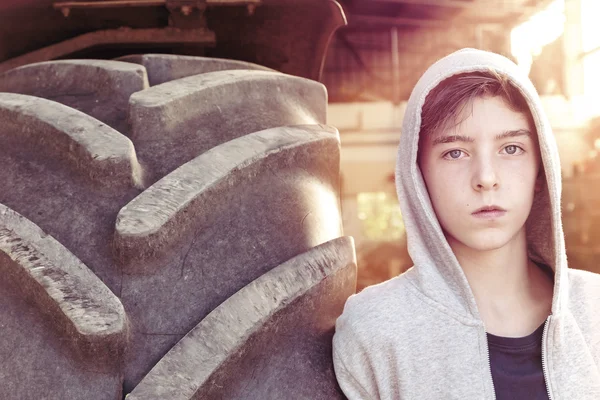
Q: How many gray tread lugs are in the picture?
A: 7